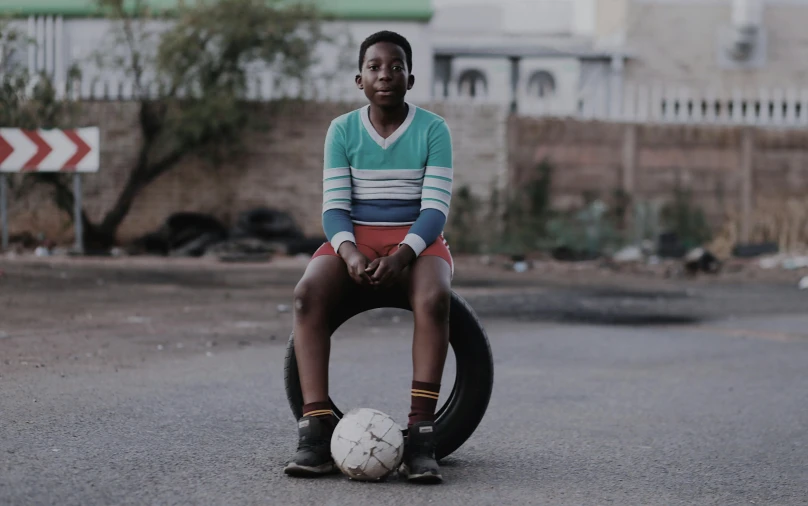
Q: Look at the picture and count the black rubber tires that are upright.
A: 1